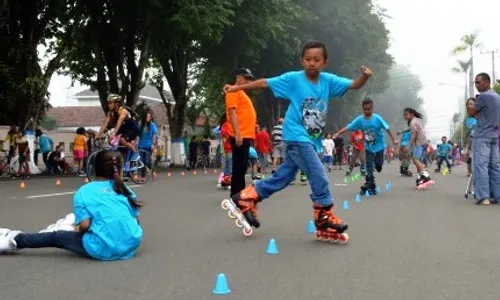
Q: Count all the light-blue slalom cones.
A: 9